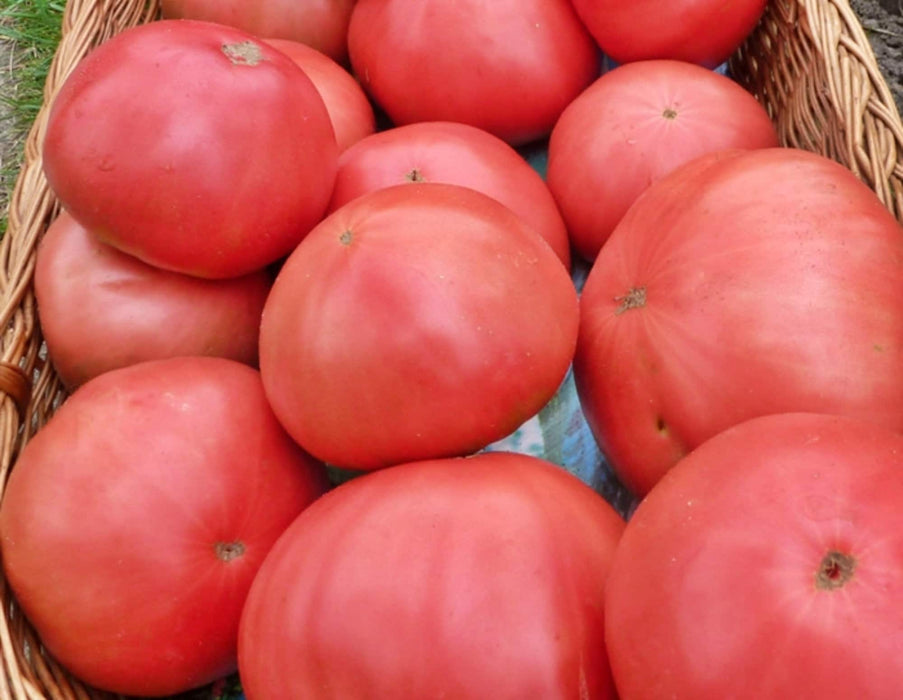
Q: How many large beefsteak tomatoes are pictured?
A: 13